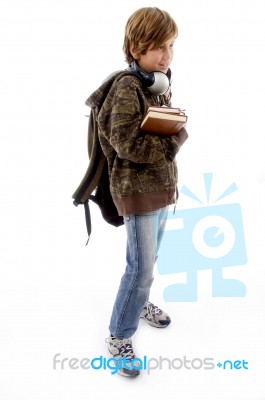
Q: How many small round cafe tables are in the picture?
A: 0